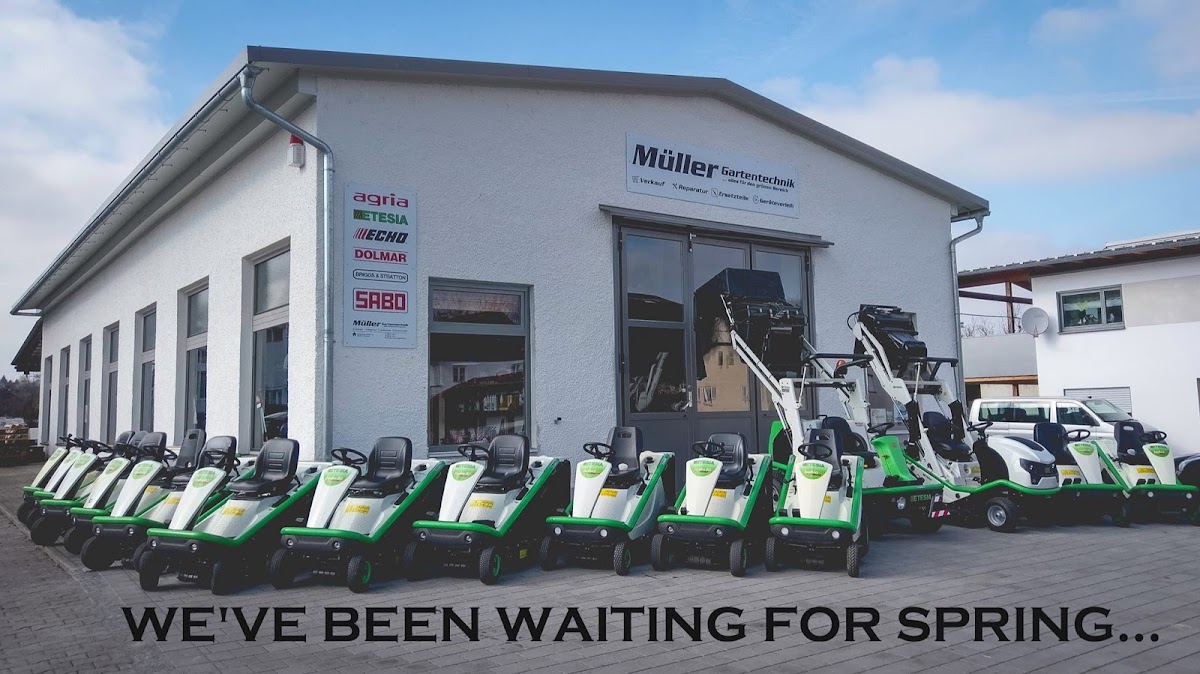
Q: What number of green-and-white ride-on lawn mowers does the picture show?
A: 15